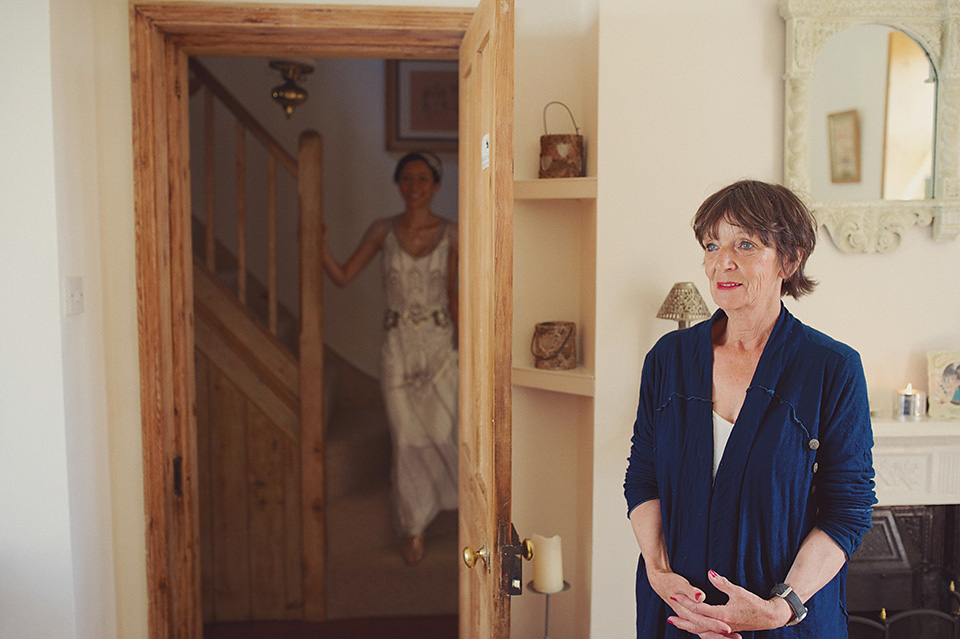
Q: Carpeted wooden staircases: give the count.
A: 1